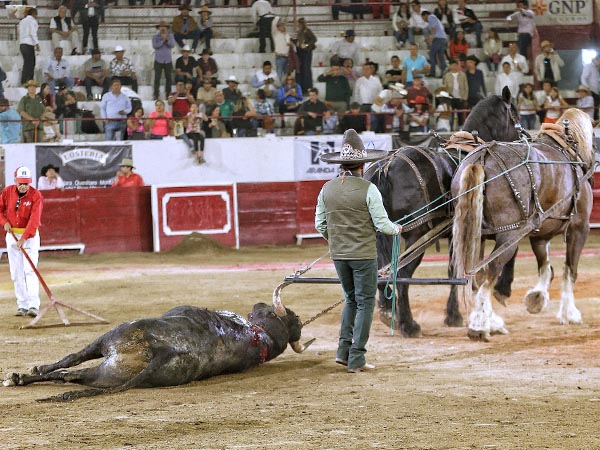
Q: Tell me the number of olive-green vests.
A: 1